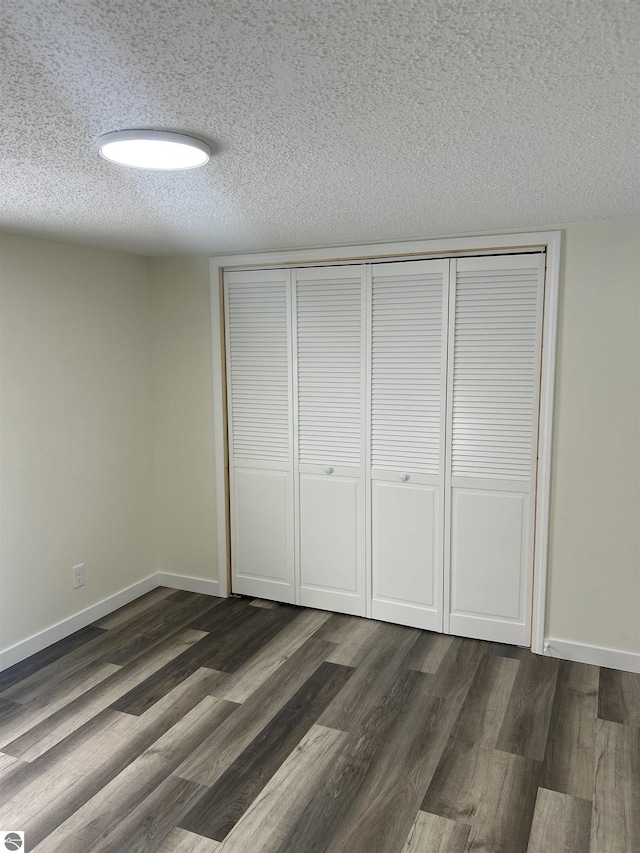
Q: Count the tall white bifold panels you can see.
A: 4